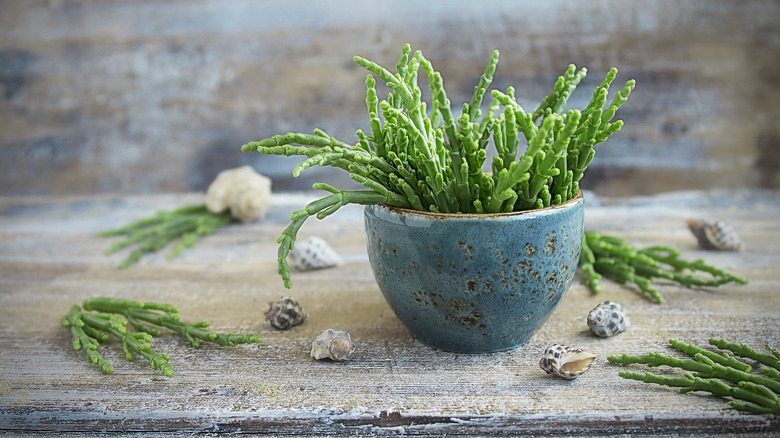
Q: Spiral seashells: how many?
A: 7